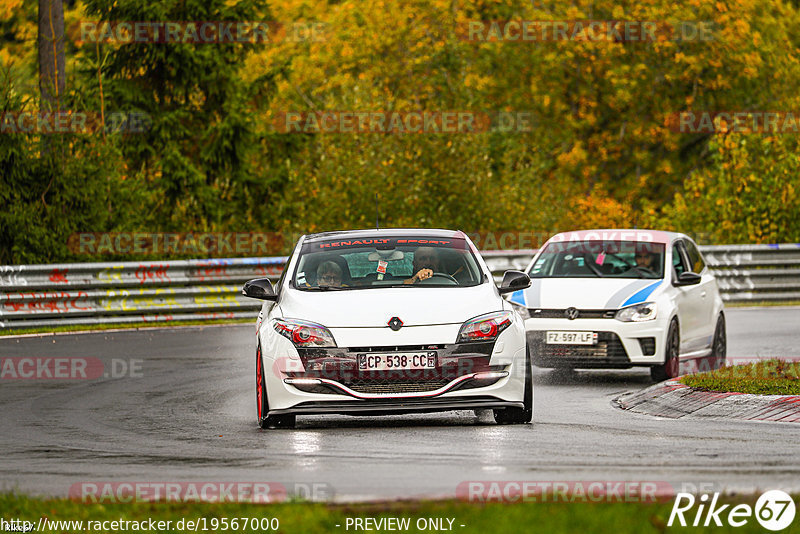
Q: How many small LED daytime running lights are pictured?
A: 2